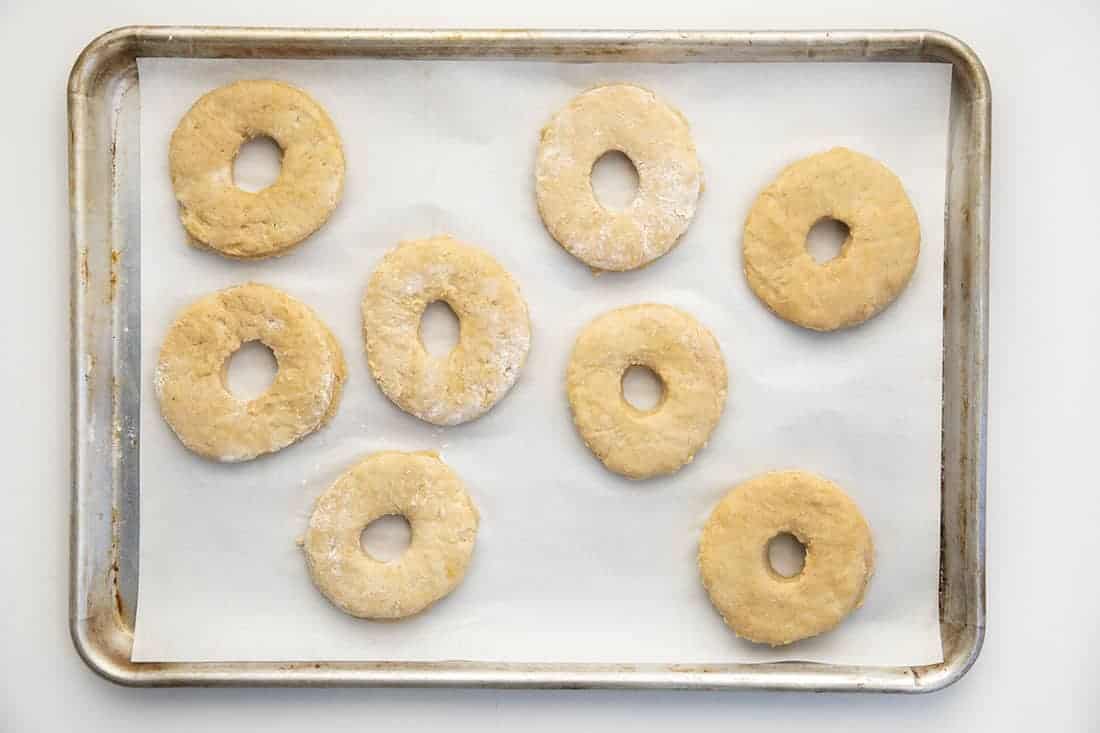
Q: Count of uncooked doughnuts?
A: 8